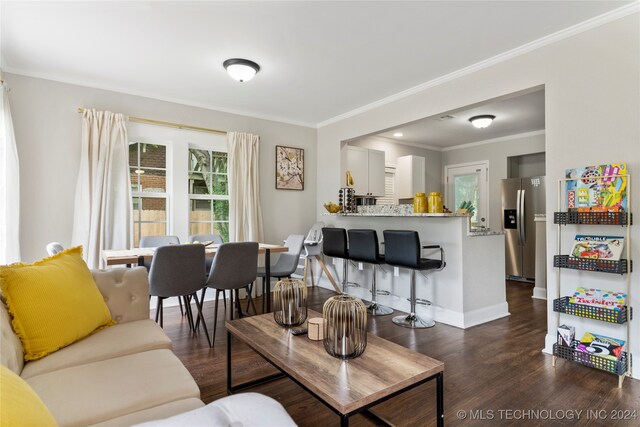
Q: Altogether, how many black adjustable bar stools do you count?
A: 3